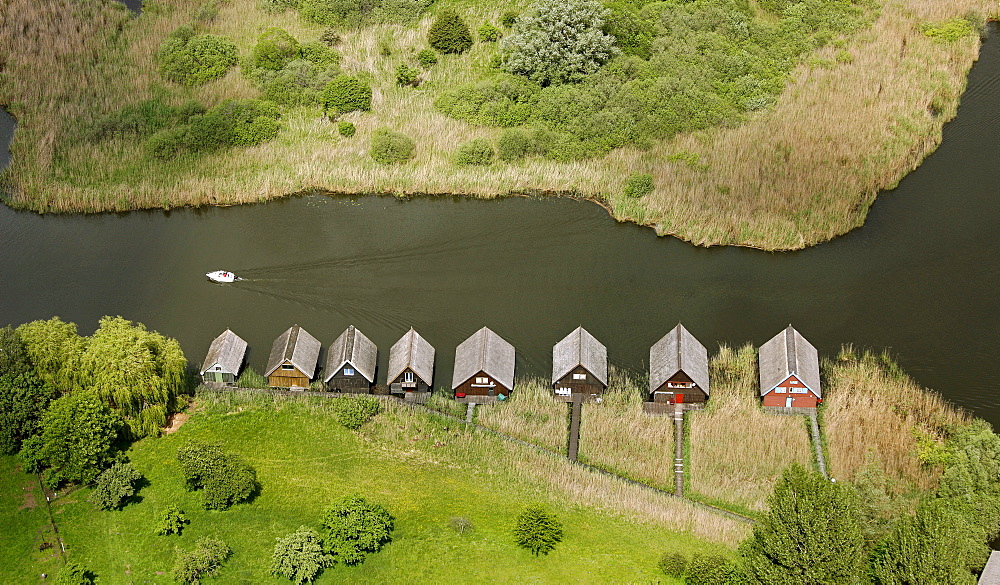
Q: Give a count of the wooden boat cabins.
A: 8